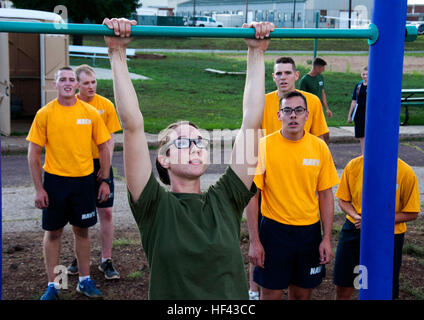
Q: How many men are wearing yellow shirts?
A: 5